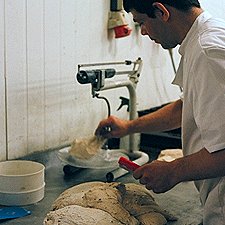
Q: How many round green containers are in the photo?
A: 0